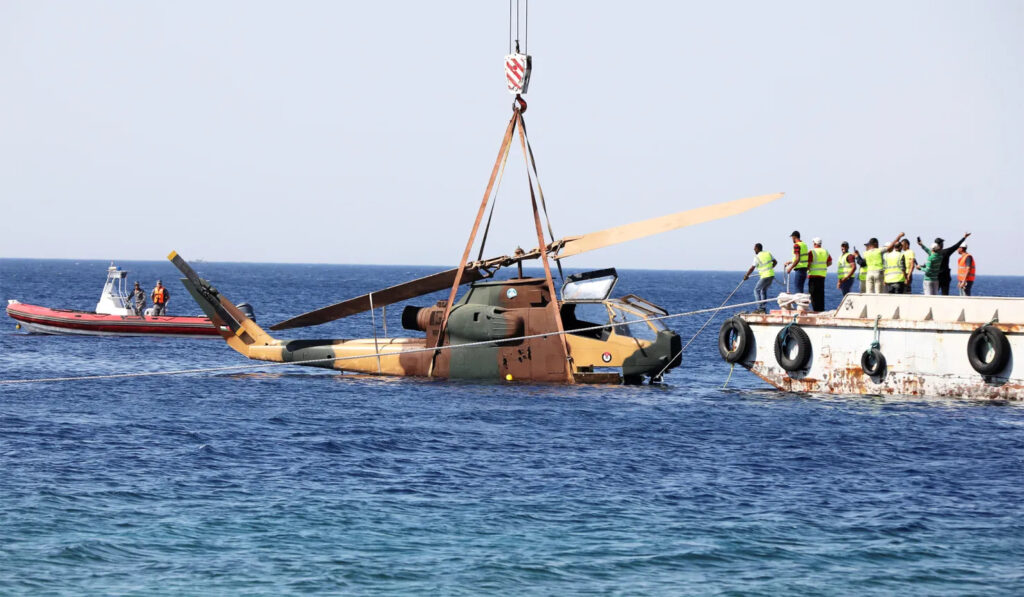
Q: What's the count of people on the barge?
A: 12